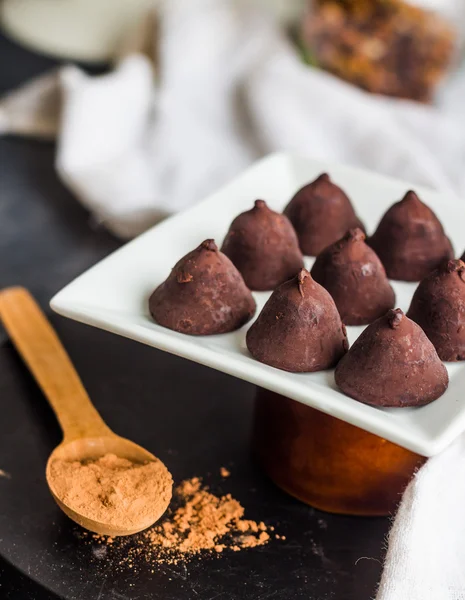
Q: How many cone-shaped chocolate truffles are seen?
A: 8